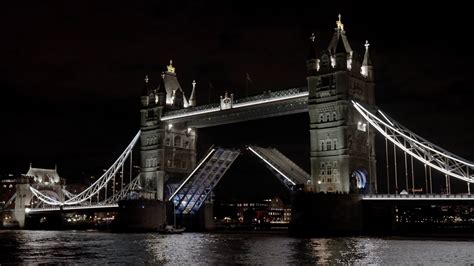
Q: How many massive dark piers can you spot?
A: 2